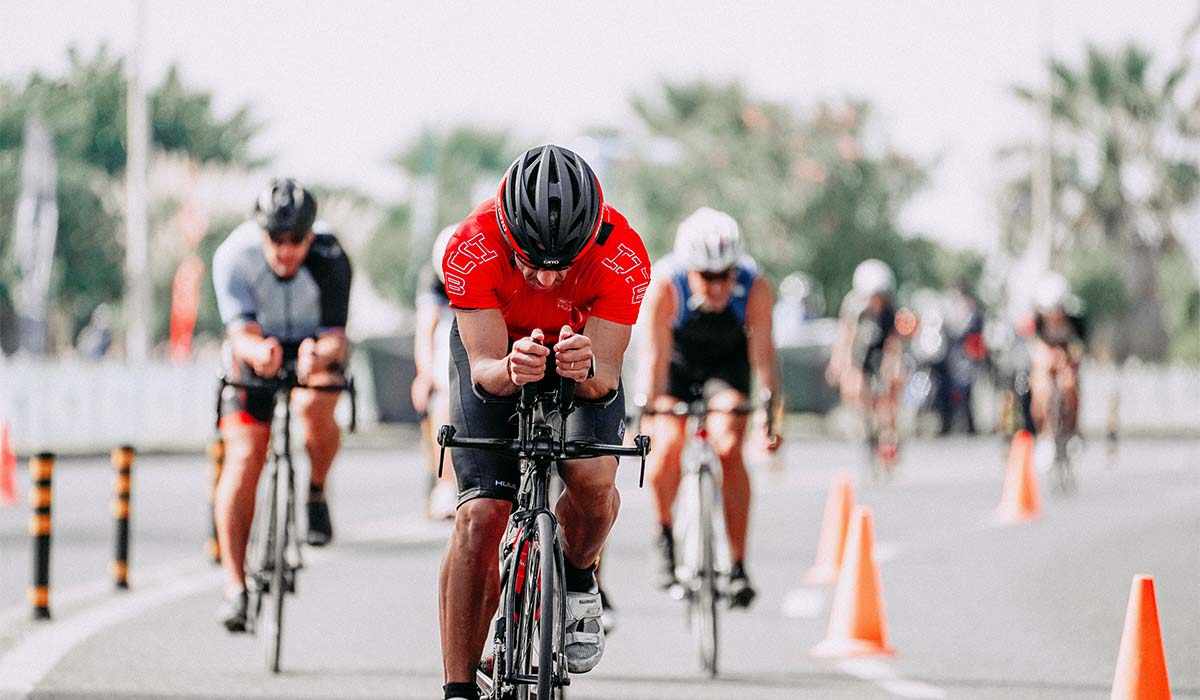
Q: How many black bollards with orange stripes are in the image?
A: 3